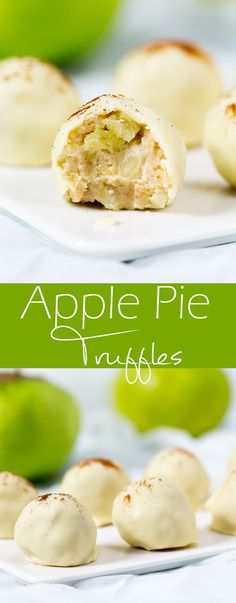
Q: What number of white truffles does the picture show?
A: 10